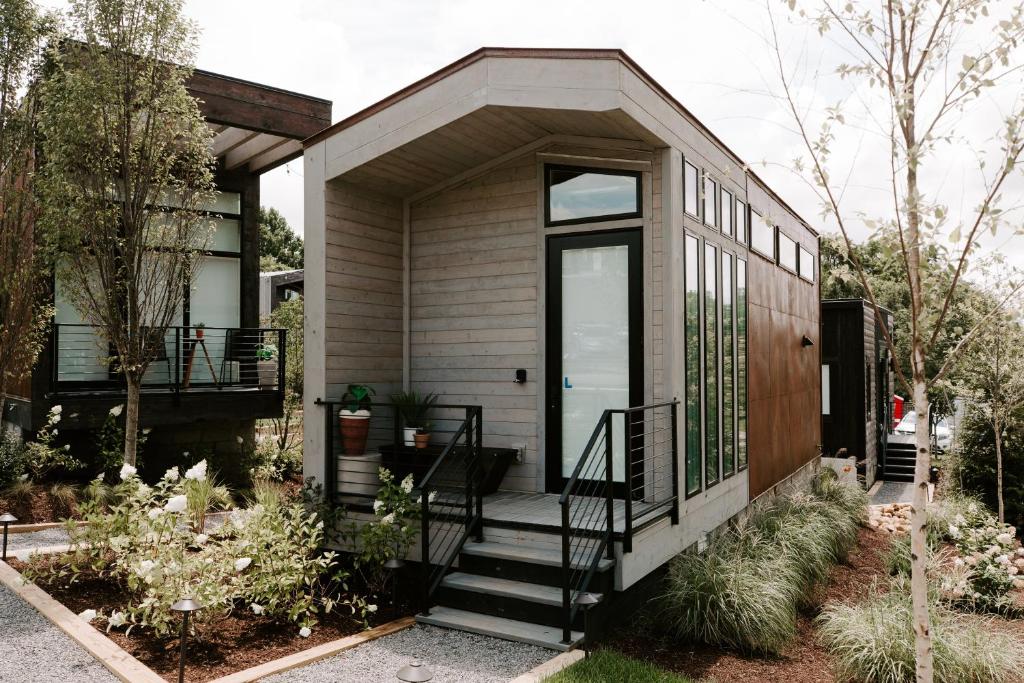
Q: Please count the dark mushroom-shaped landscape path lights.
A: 5